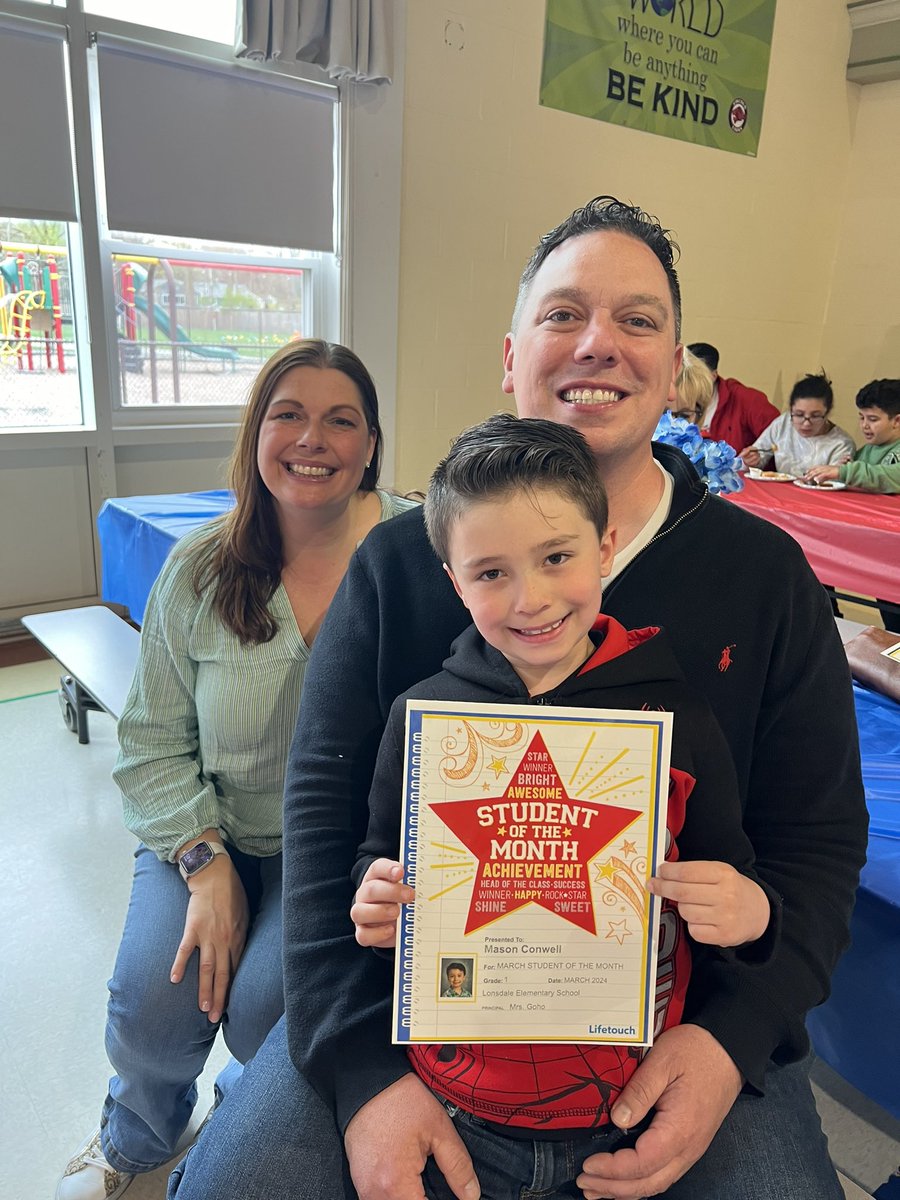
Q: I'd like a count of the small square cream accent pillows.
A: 0